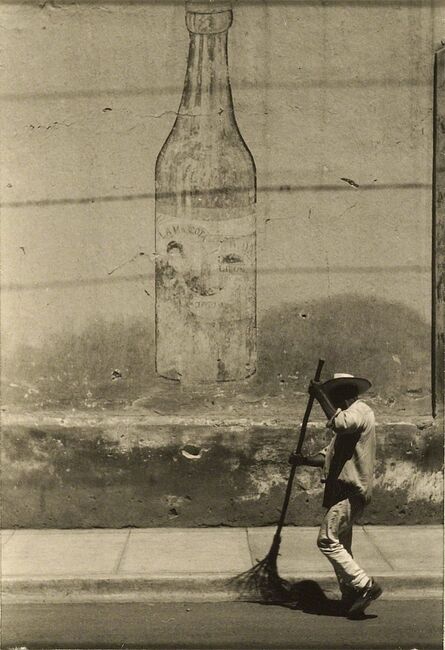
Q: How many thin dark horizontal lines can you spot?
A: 3